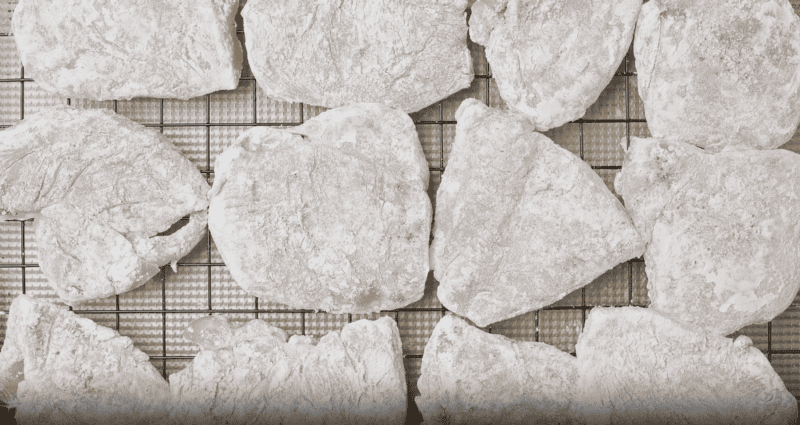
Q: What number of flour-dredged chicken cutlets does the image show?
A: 12